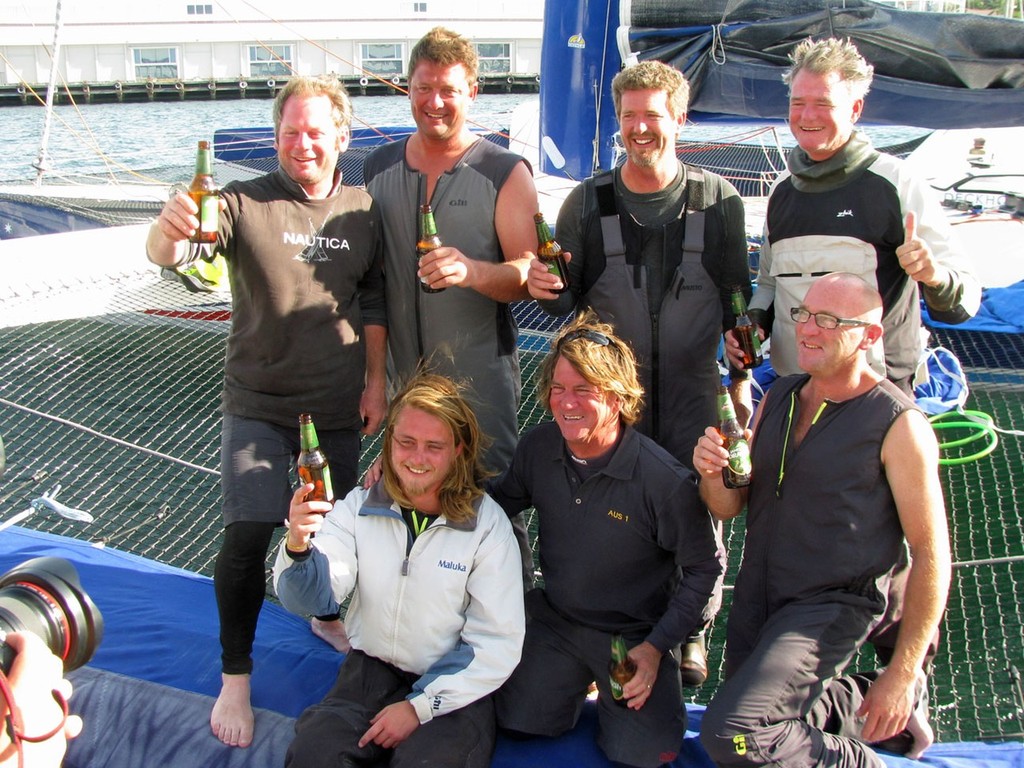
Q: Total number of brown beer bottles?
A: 7